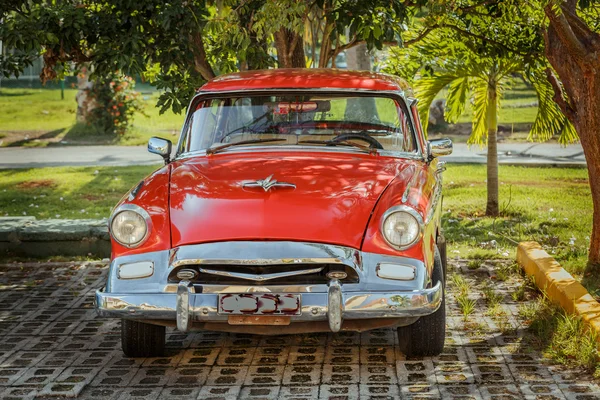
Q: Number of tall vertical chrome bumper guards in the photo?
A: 2